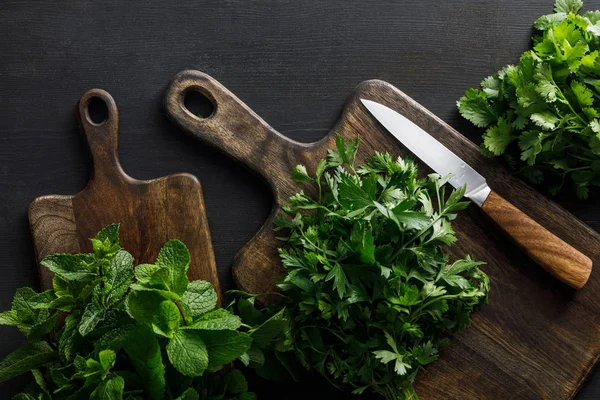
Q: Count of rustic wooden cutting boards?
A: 2